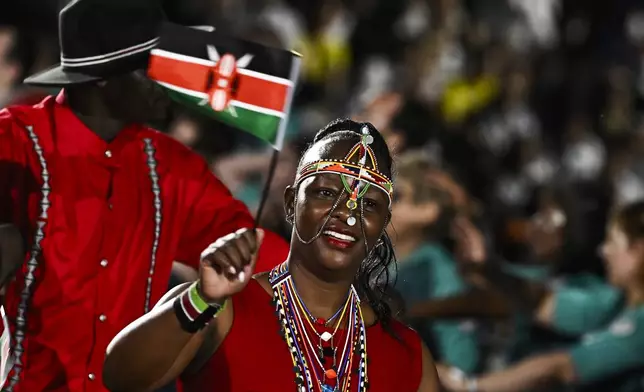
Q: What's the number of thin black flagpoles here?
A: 1